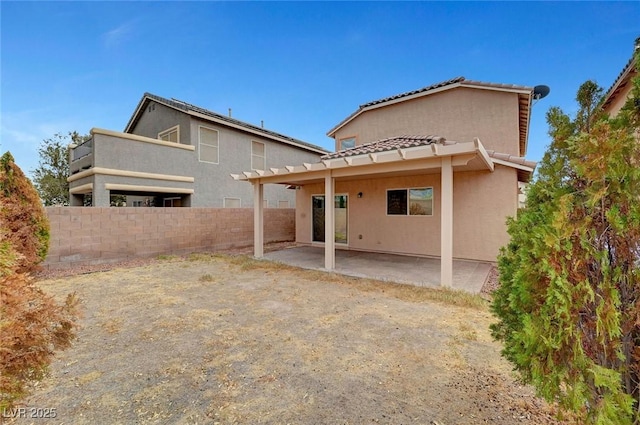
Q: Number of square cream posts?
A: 3